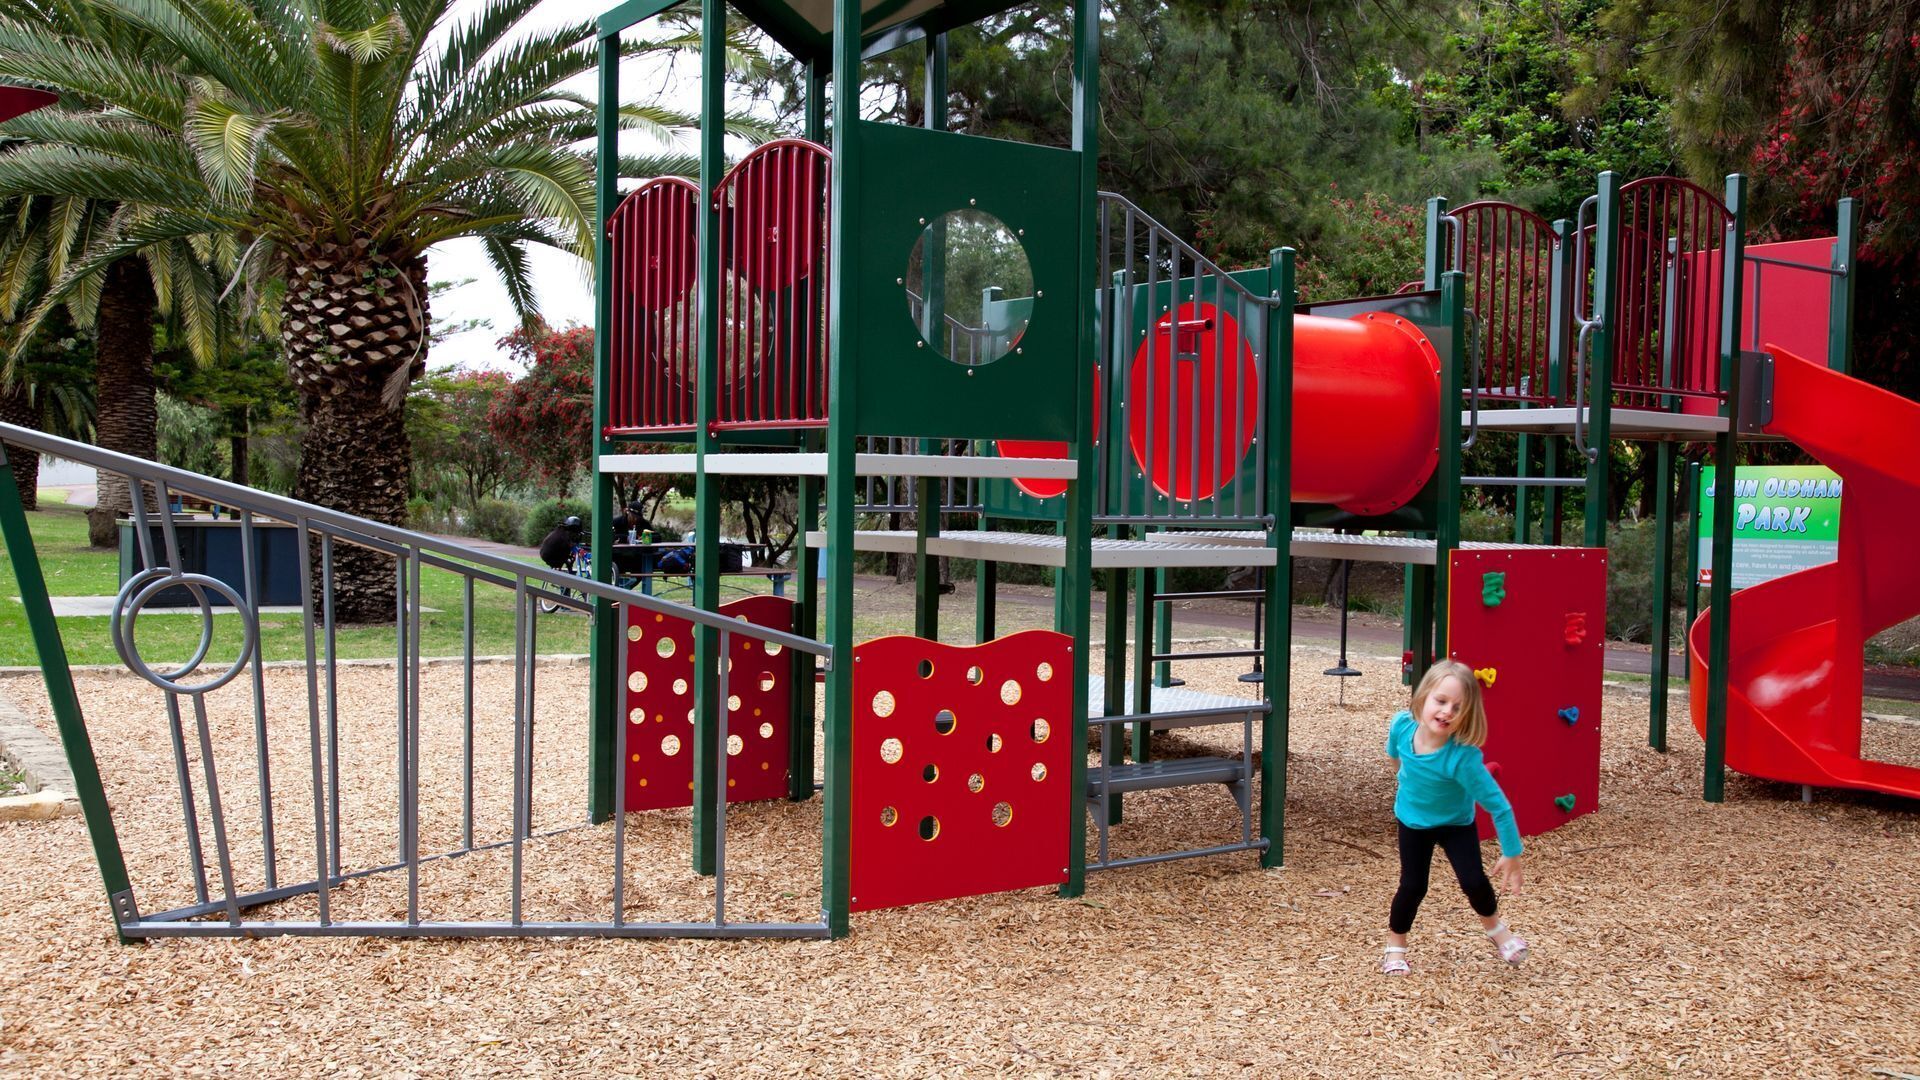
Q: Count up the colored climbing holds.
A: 6